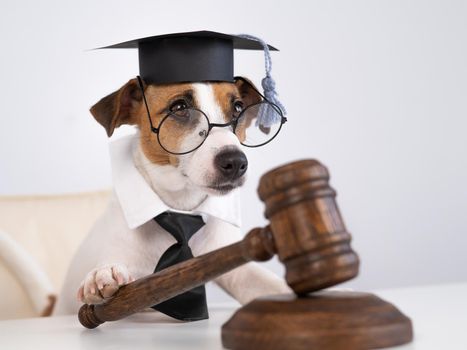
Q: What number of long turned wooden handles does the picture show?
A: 1